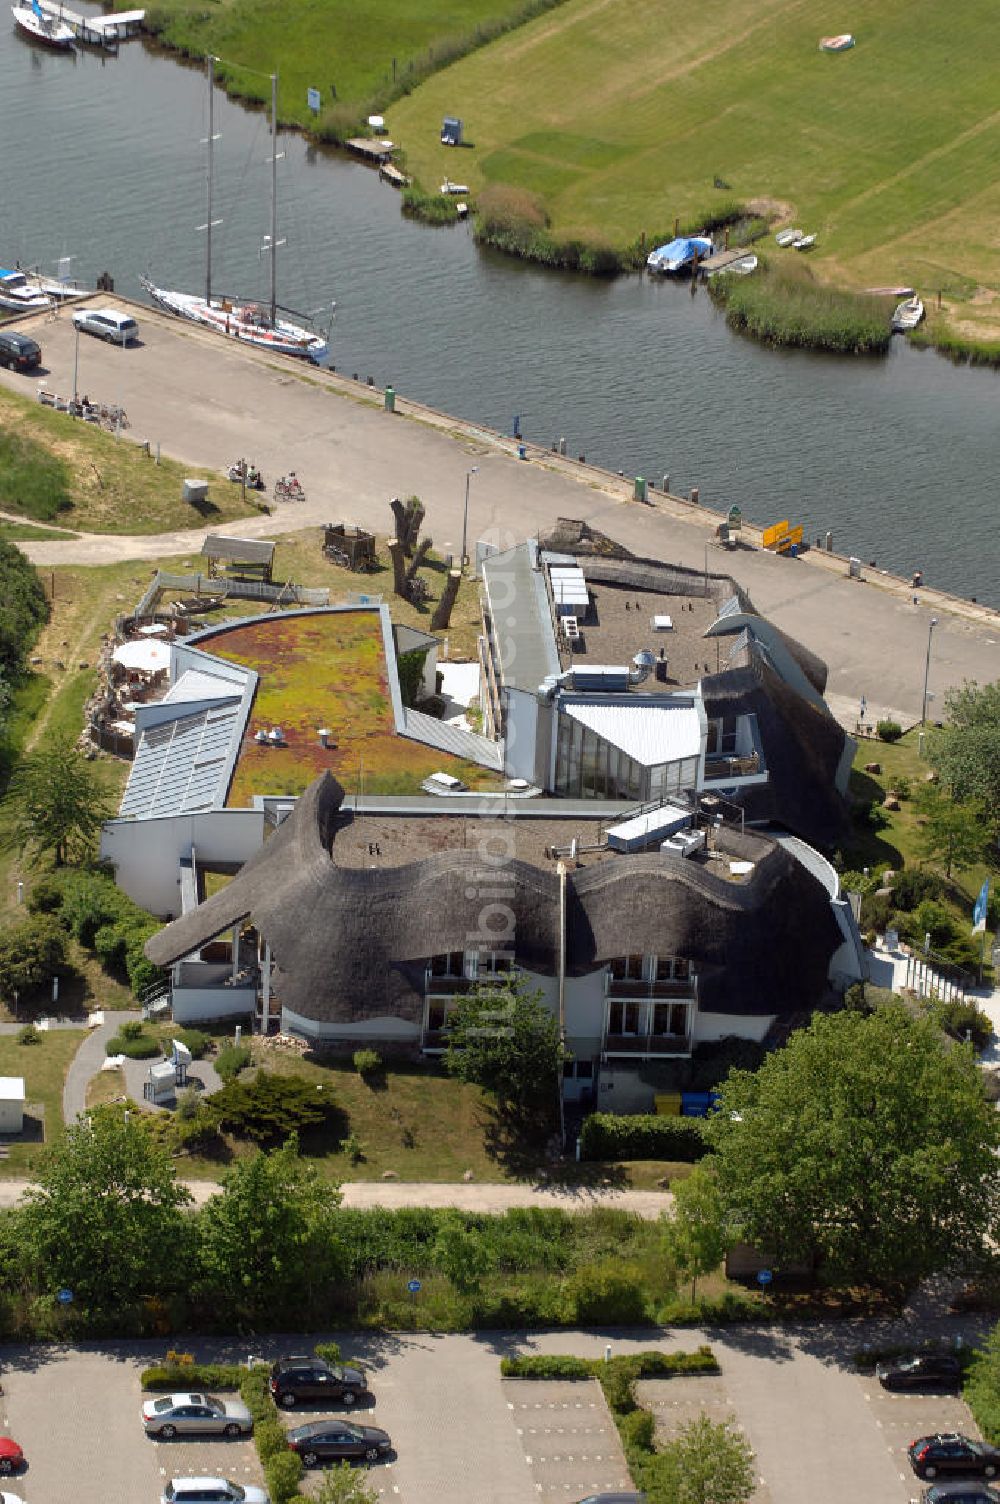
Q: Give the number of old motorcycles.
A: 0